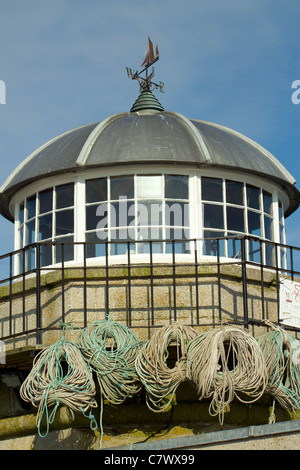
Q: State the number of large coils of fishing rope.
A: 5